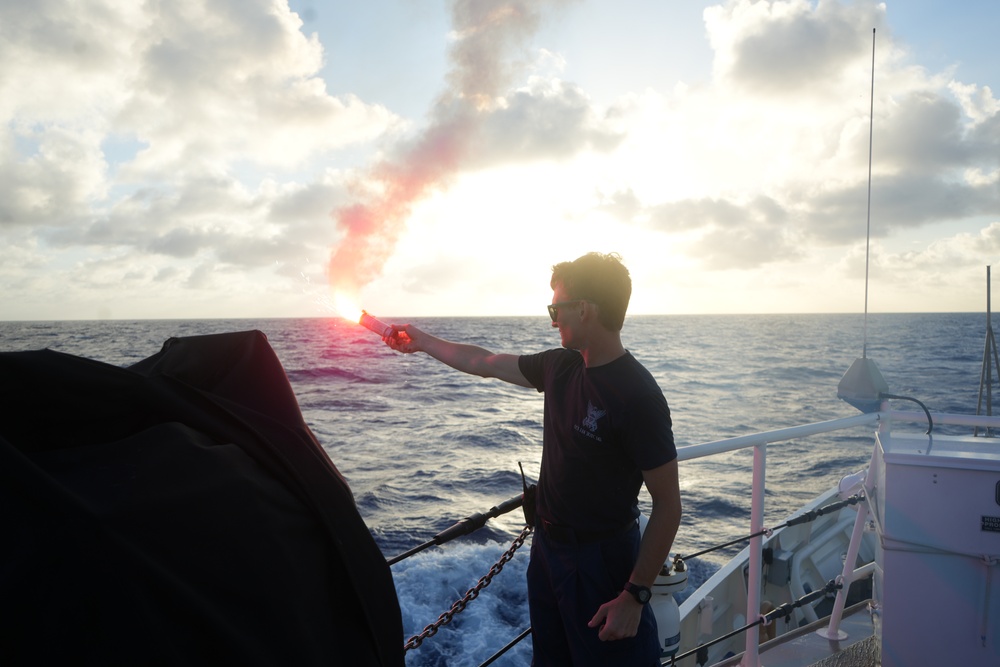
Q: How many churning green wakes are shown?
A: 0